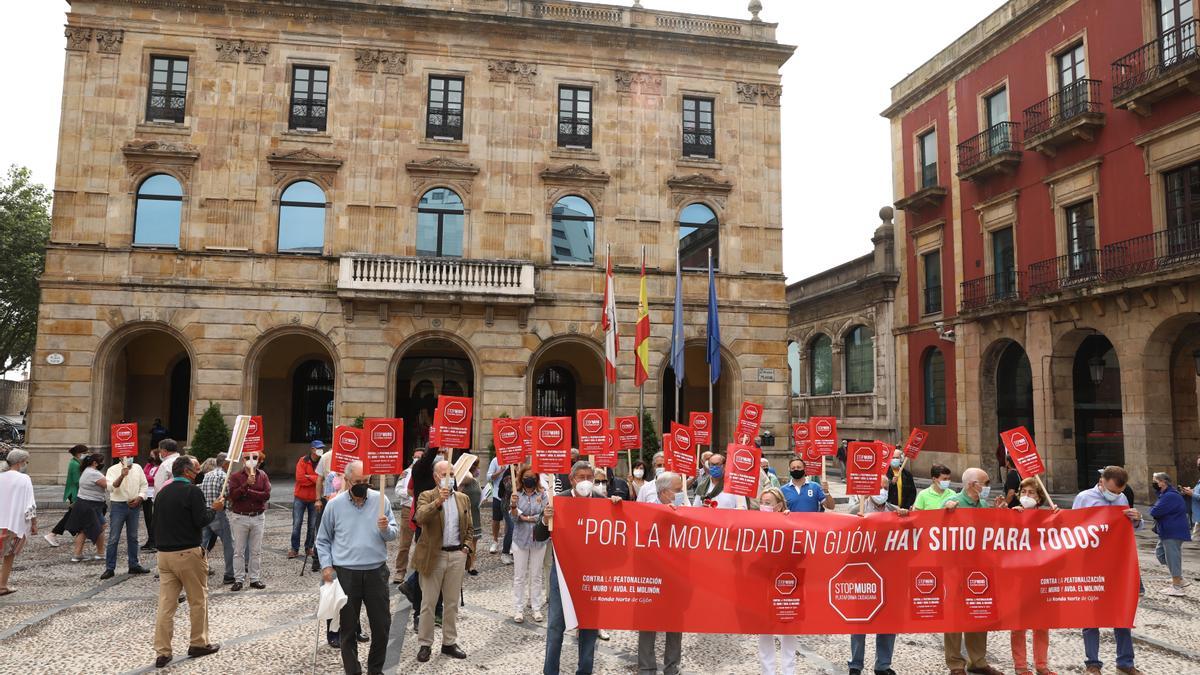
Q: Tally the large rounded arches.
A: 8